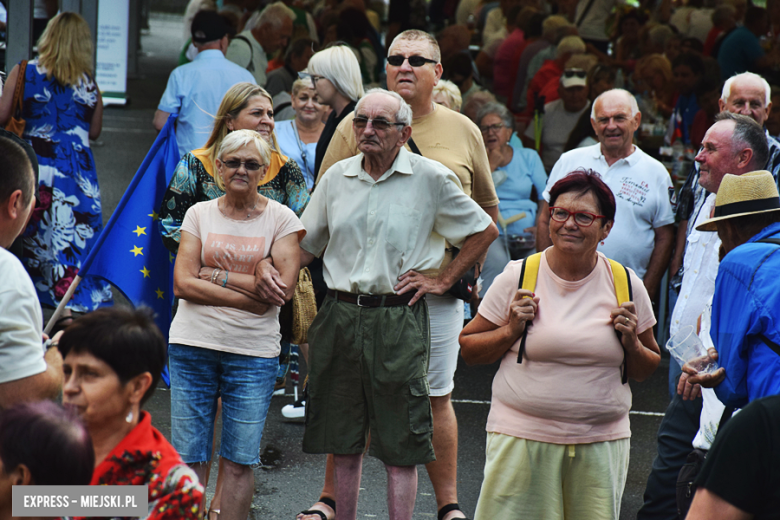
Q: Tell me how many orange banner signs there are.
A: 0